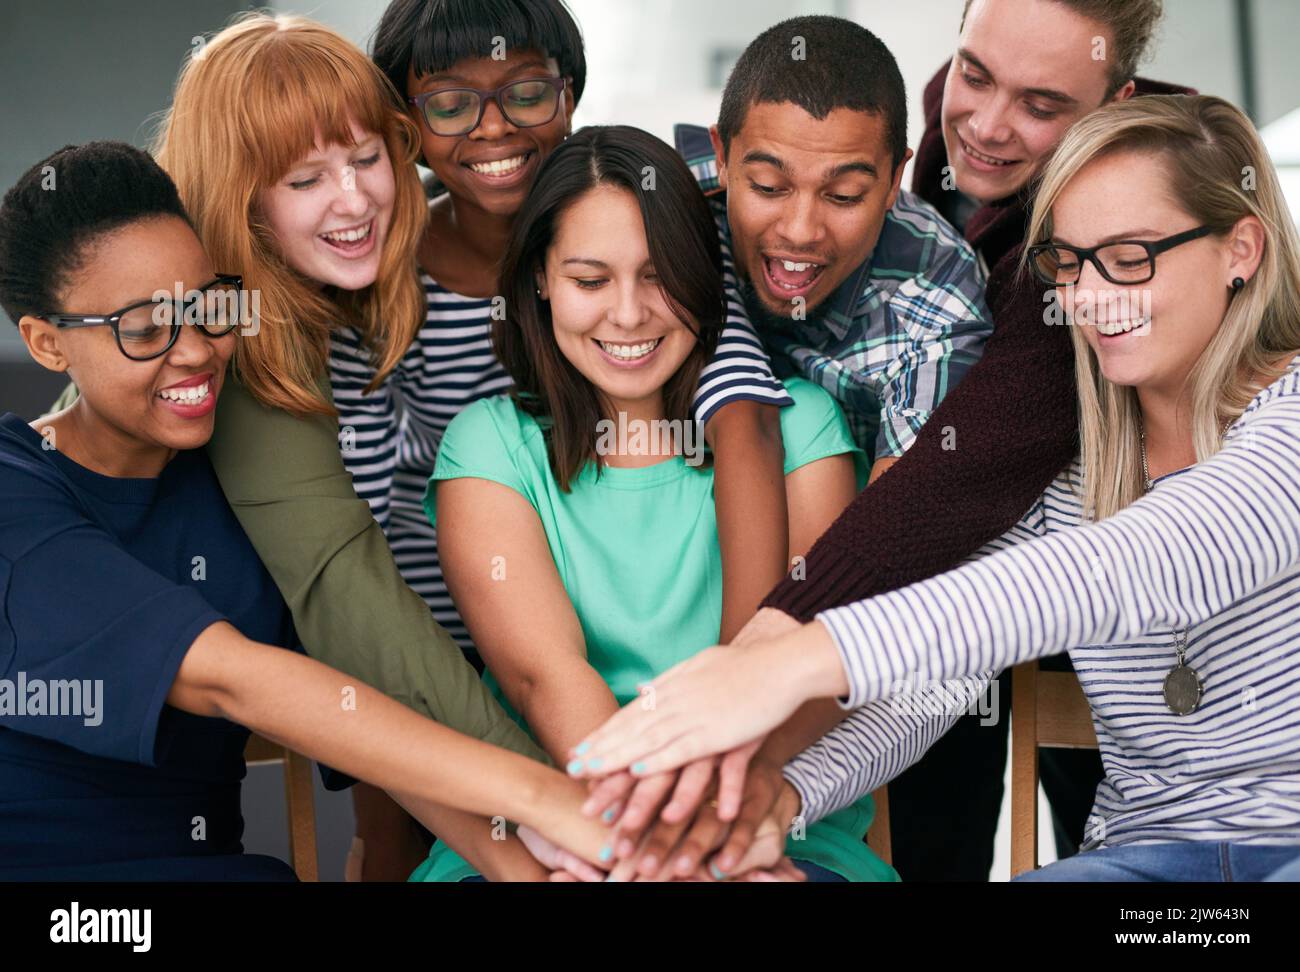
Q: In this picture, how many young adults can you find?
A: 7